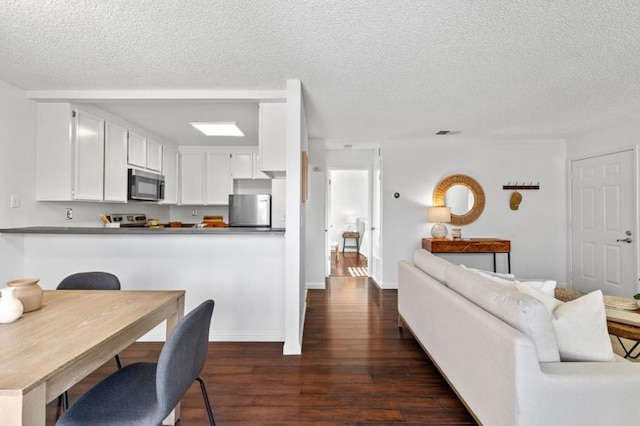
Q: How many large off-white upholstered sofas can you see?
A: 1